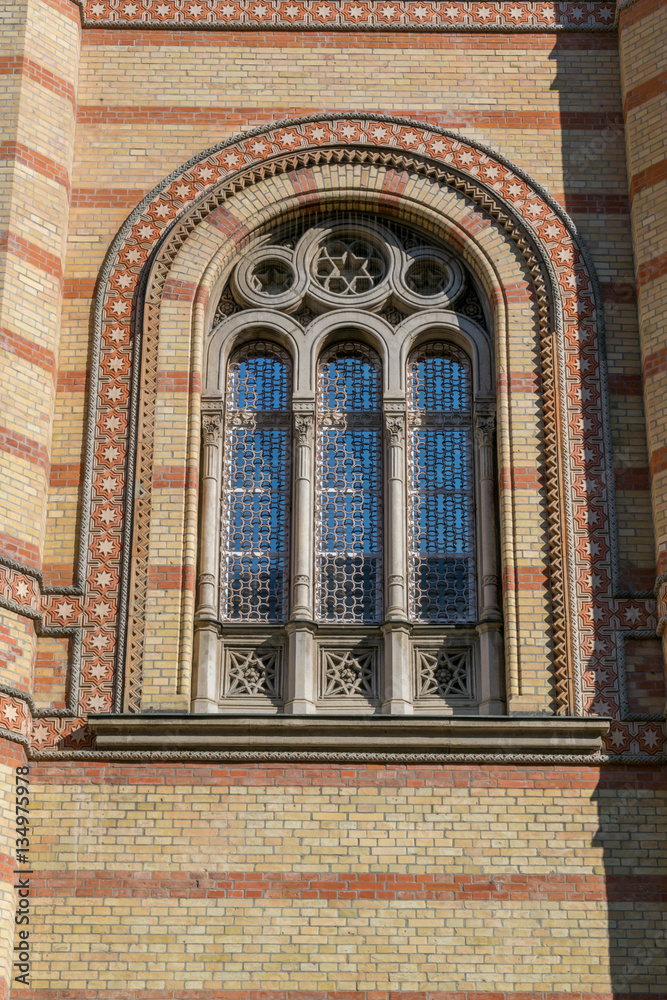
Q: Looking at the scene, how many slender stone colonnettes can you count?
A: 4